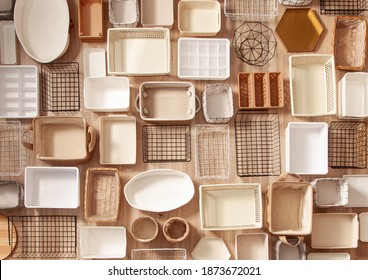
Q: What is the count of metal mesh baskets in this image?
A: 11